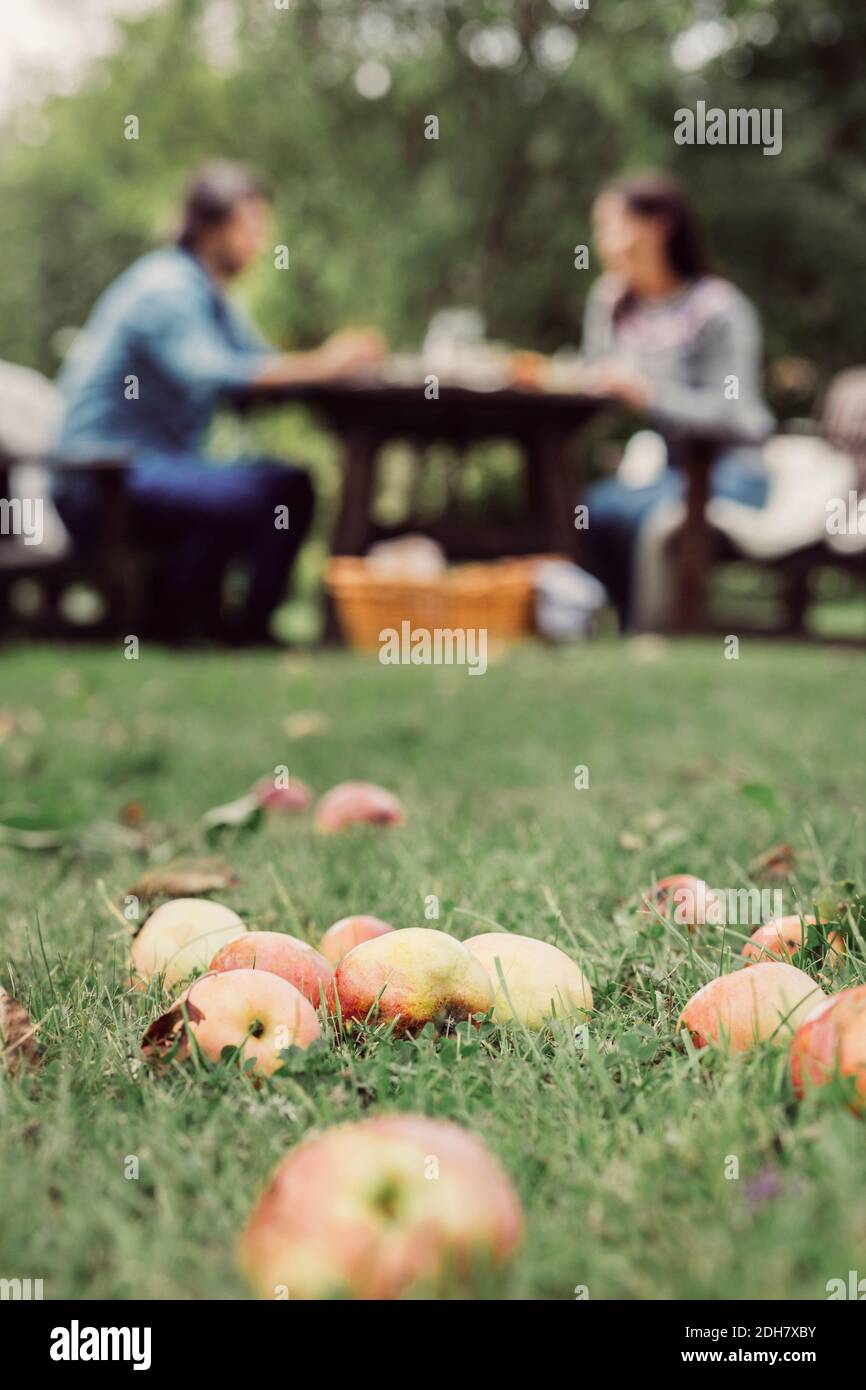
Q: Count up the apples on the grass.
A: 13